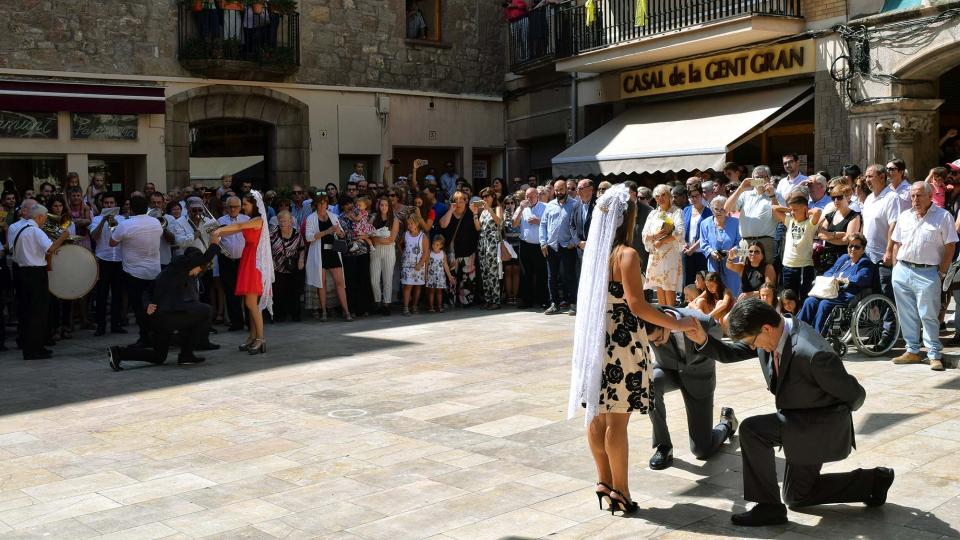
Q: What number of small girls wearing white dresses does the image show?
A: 2